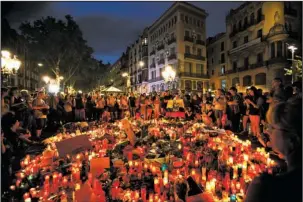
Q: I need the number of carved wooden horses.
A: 0